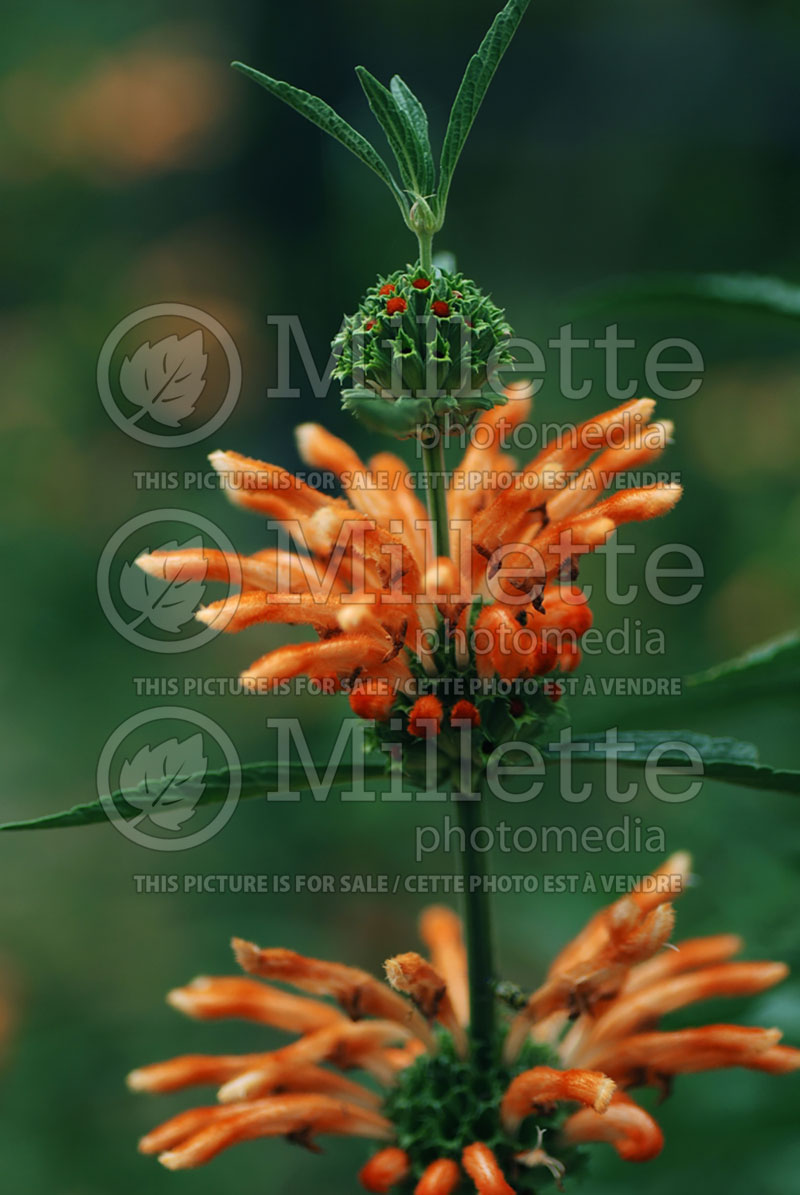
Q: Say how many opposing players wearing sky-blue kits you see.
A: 0